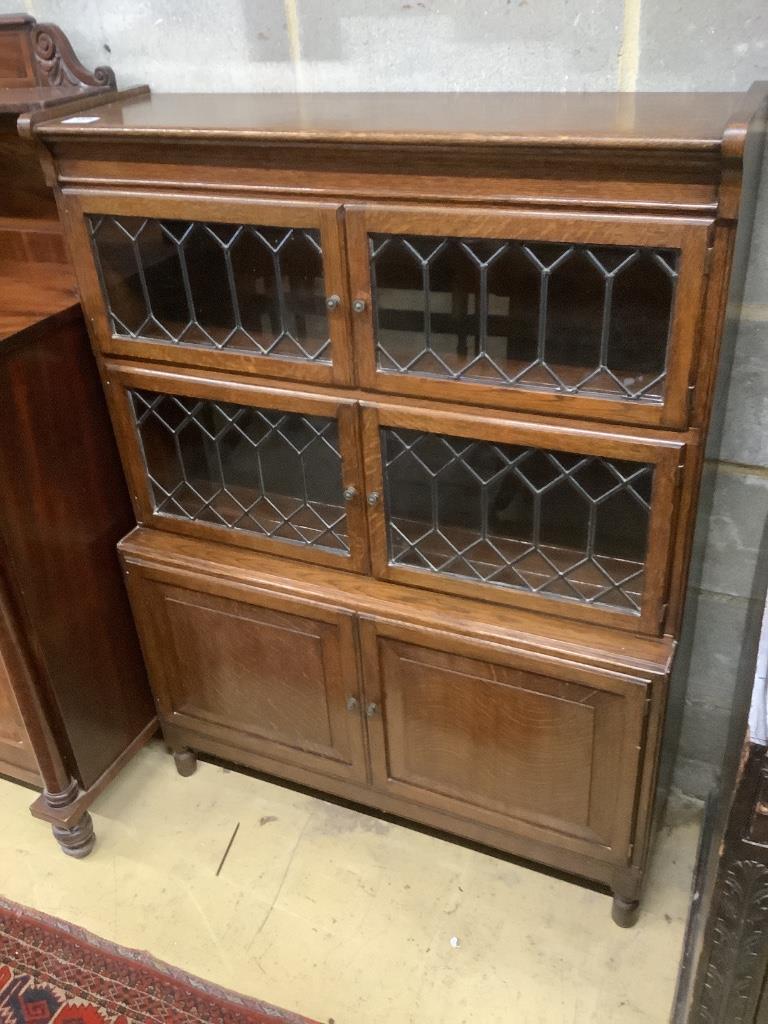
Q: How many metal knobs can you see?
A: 6